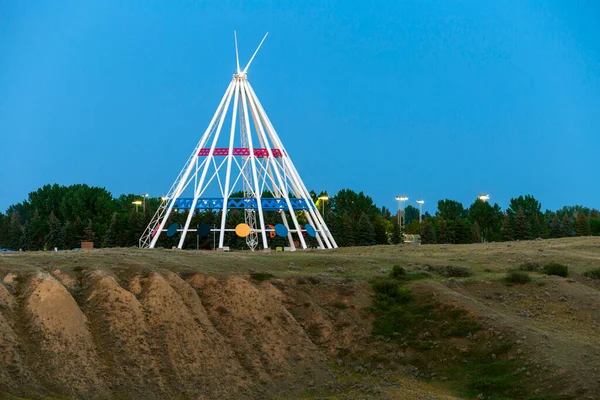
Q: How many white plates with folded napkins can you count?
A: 0